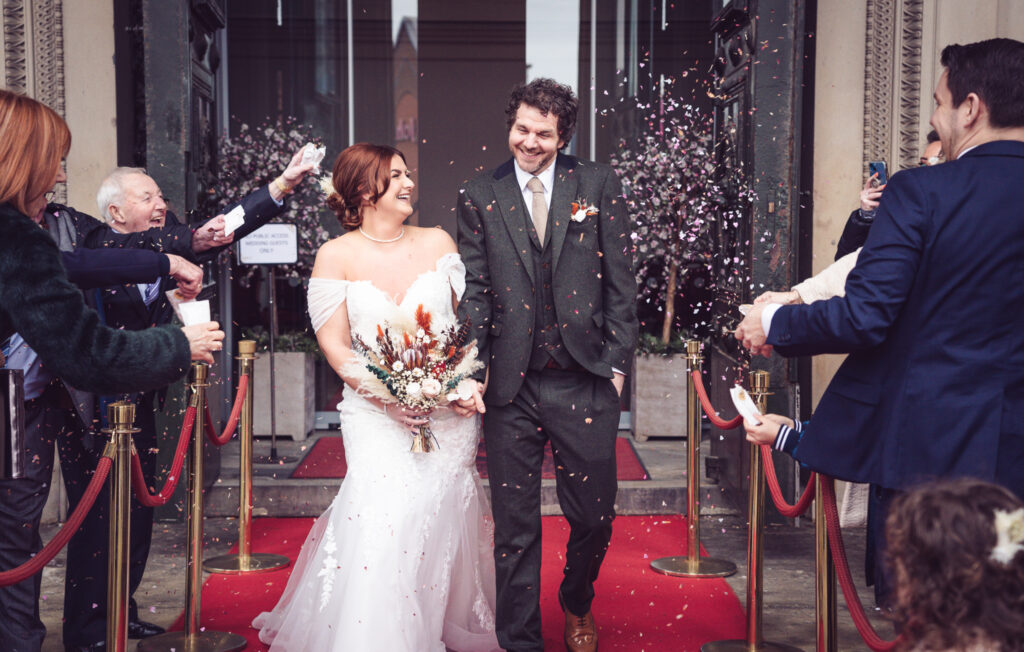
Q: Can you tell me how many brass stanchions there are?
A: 6